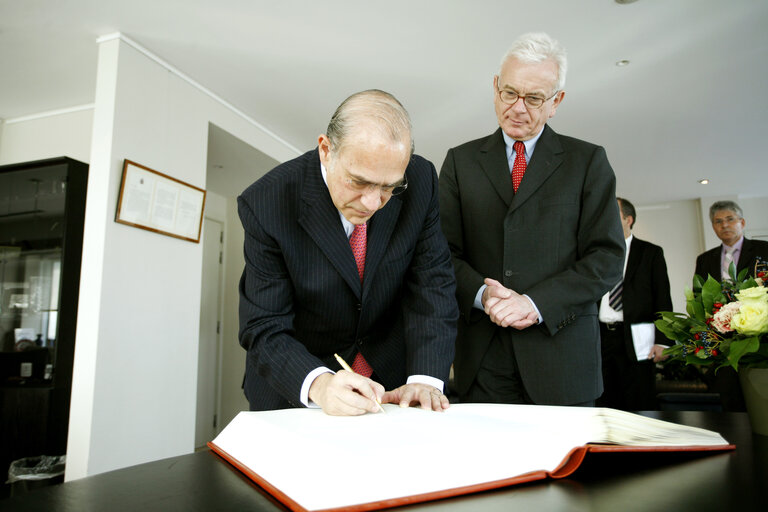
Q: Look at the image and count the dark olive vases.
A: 1